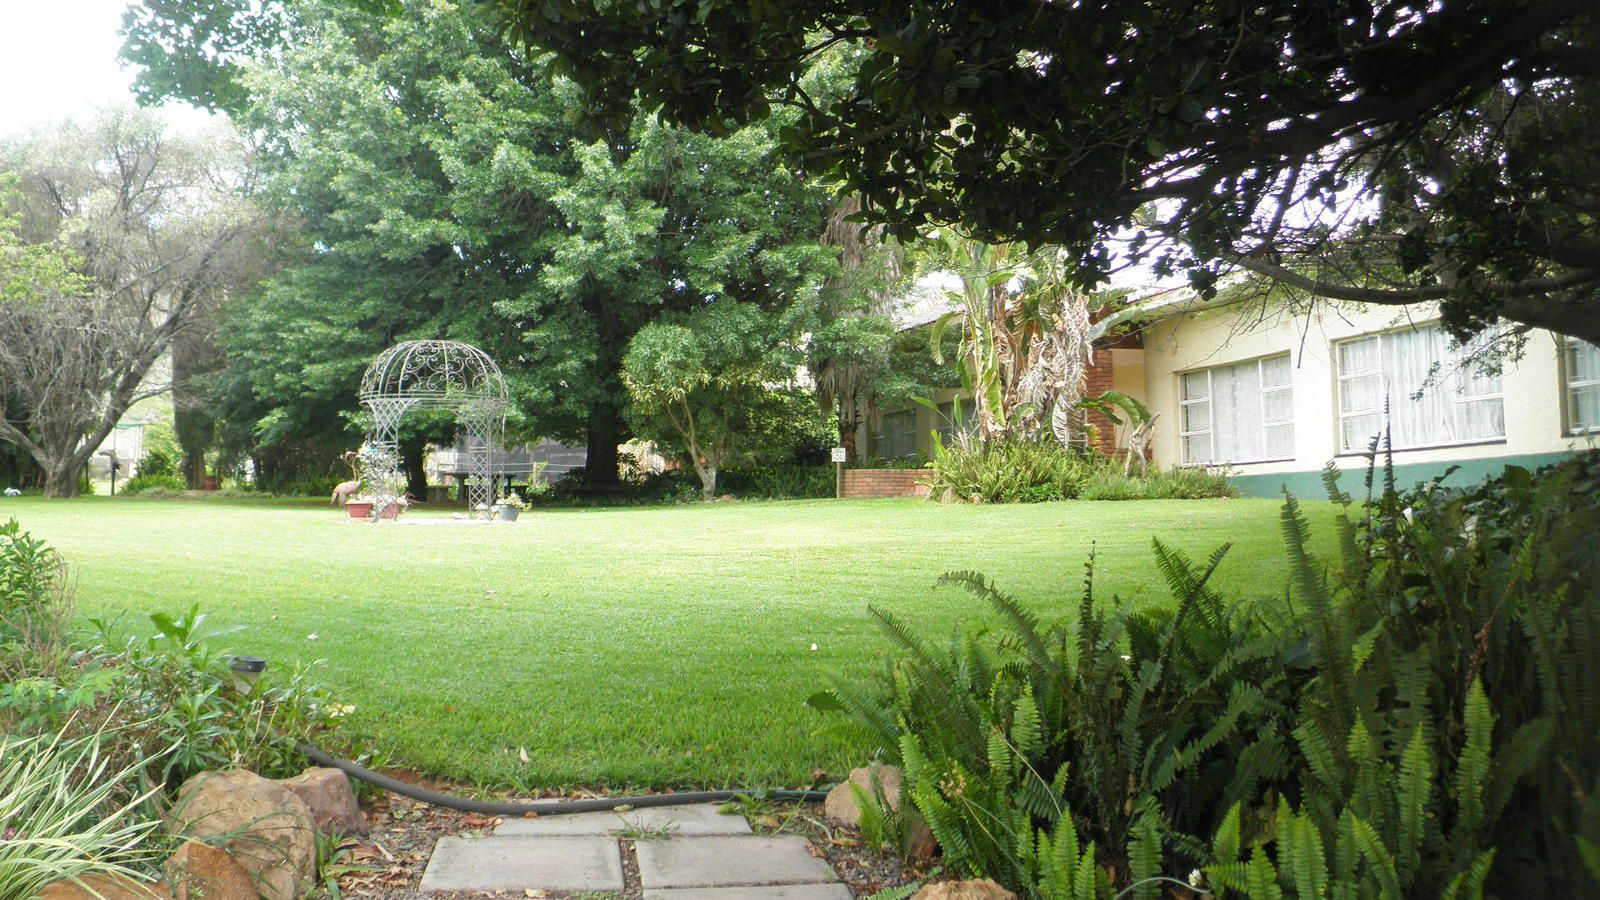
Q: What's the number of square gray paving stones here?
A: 4